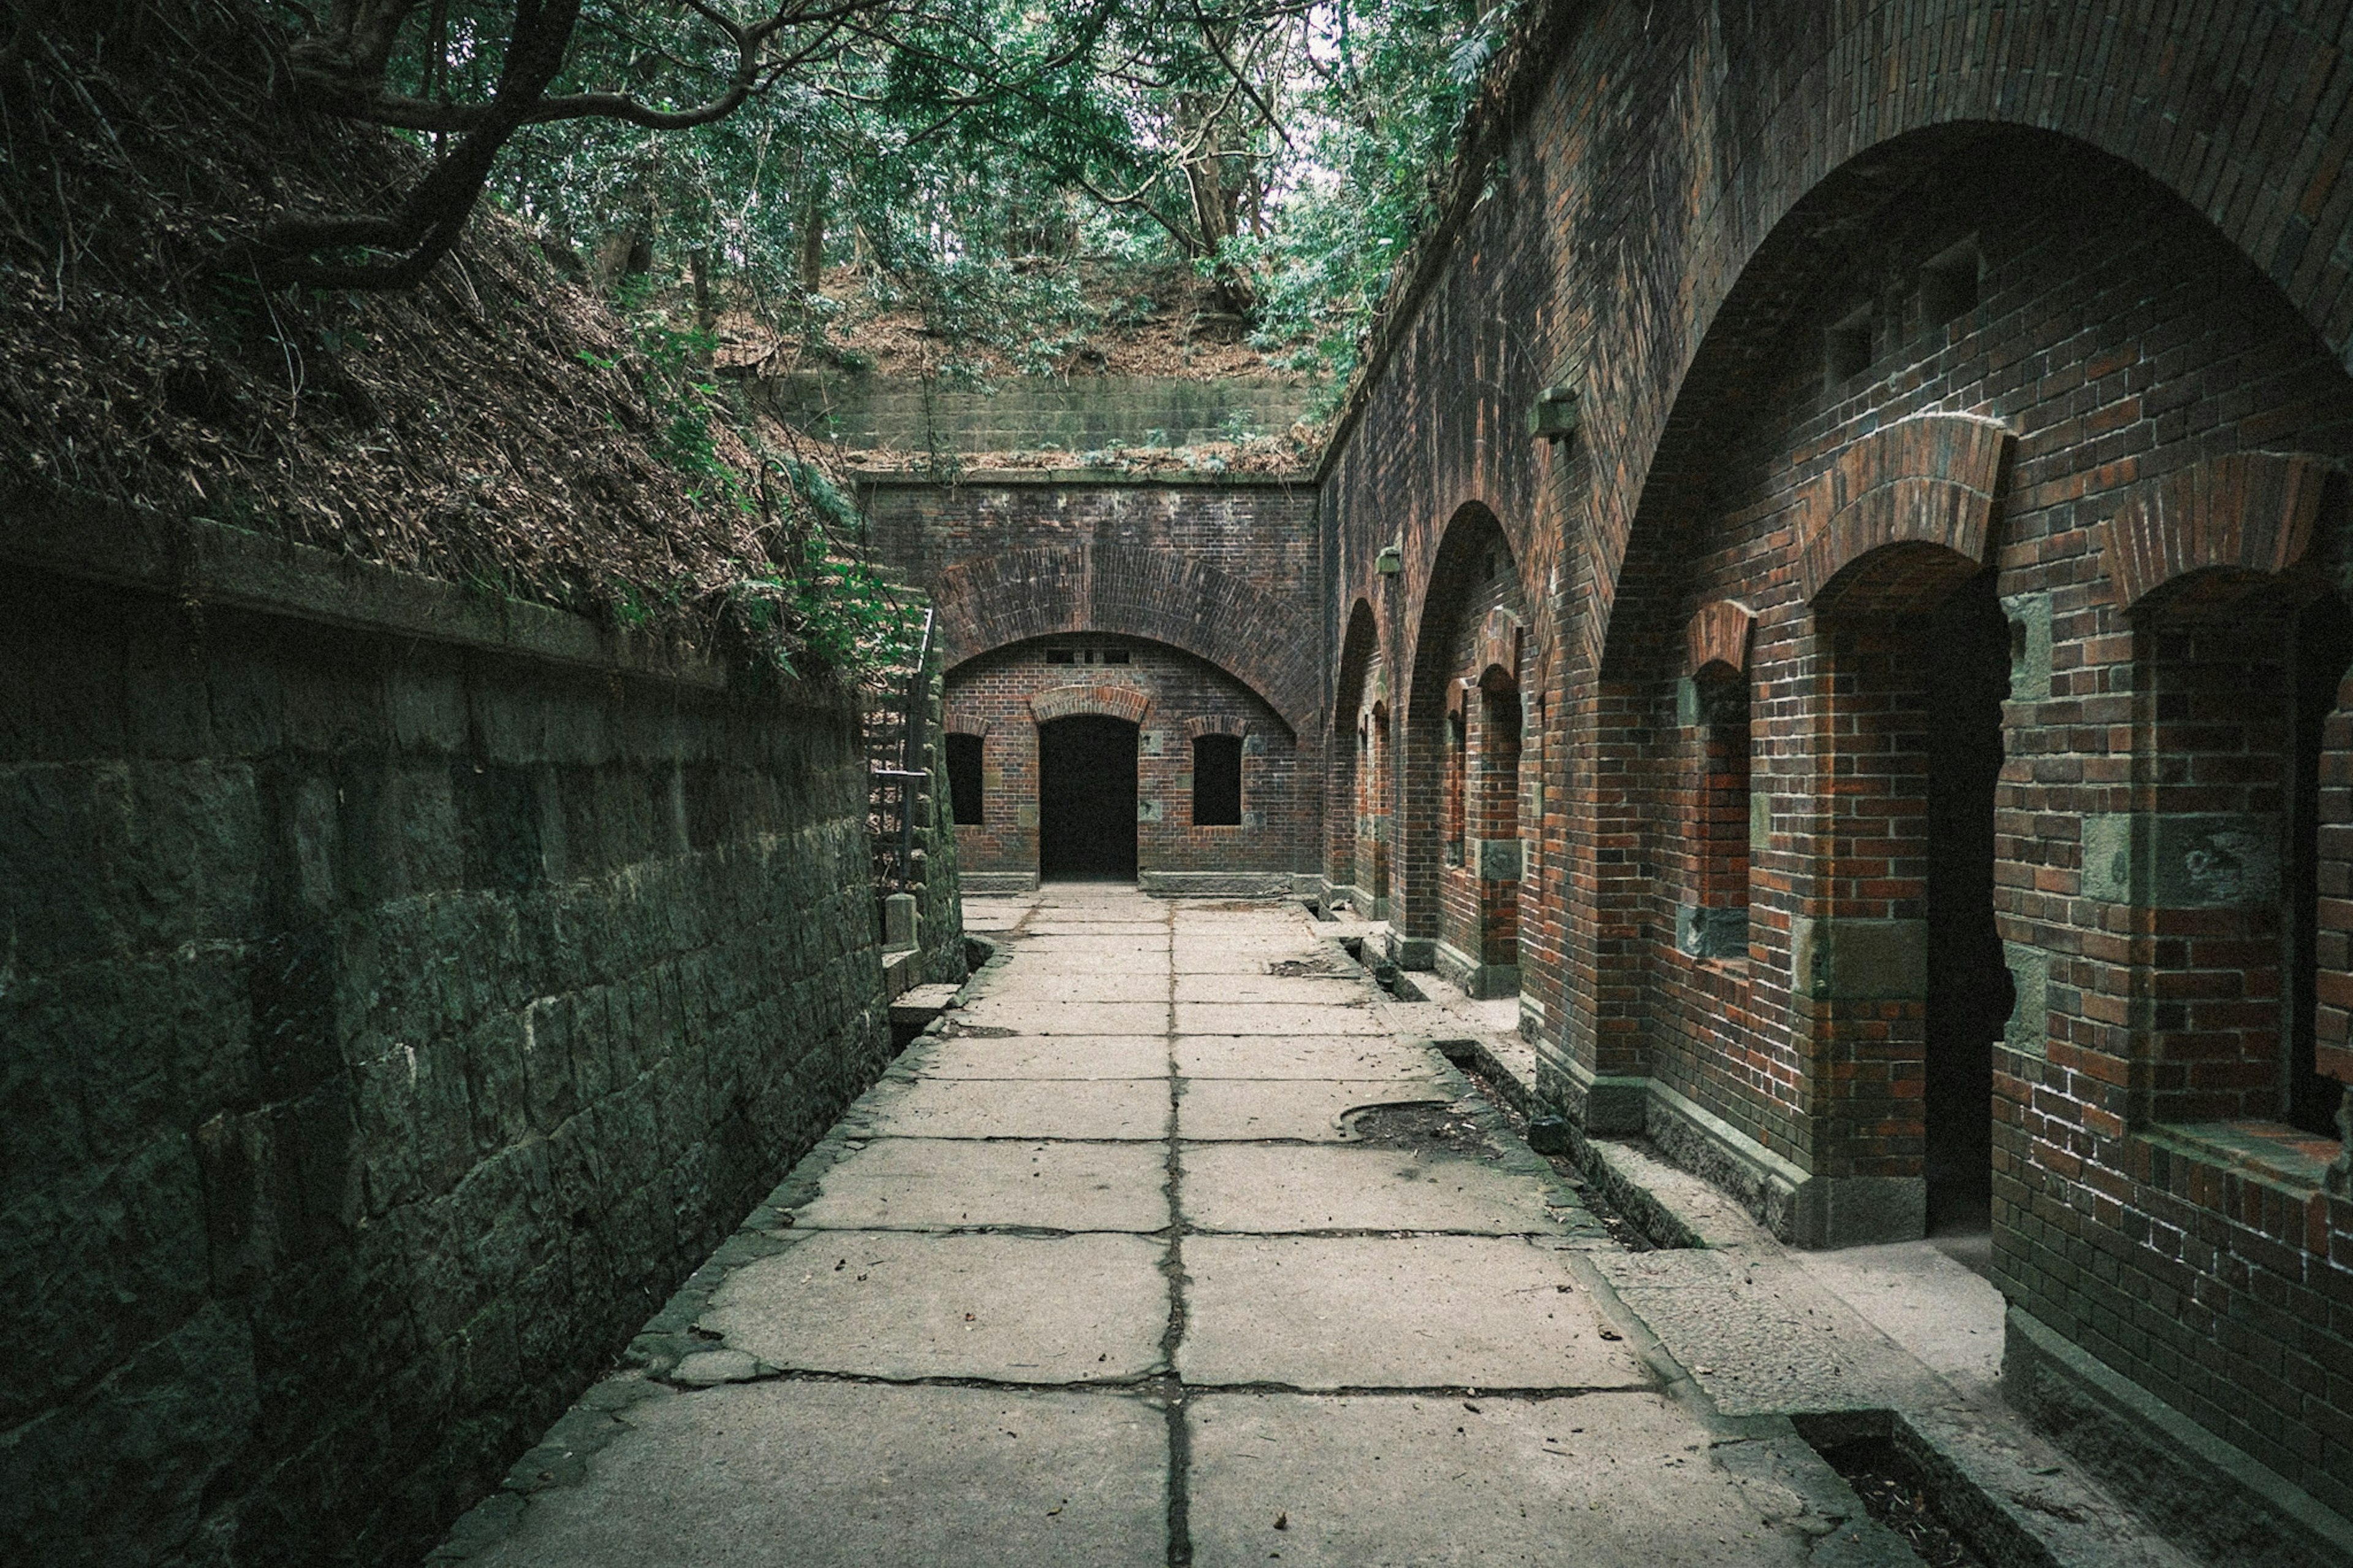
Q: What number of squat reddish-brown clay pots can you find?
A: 0